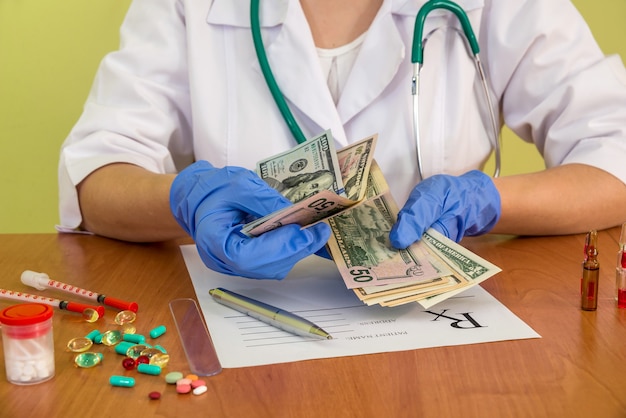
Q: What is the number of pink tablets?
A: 3